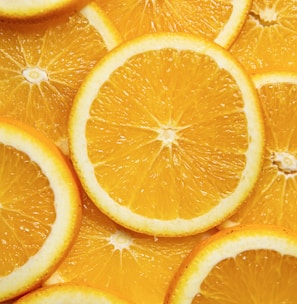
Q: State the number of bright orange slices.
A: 10